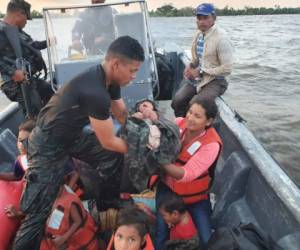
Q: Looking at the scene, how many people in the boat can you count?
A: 10